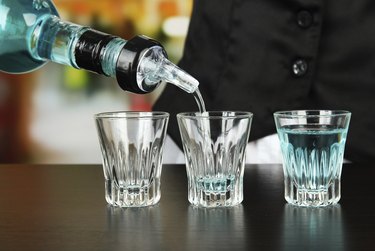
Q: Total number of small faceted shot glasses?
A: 3